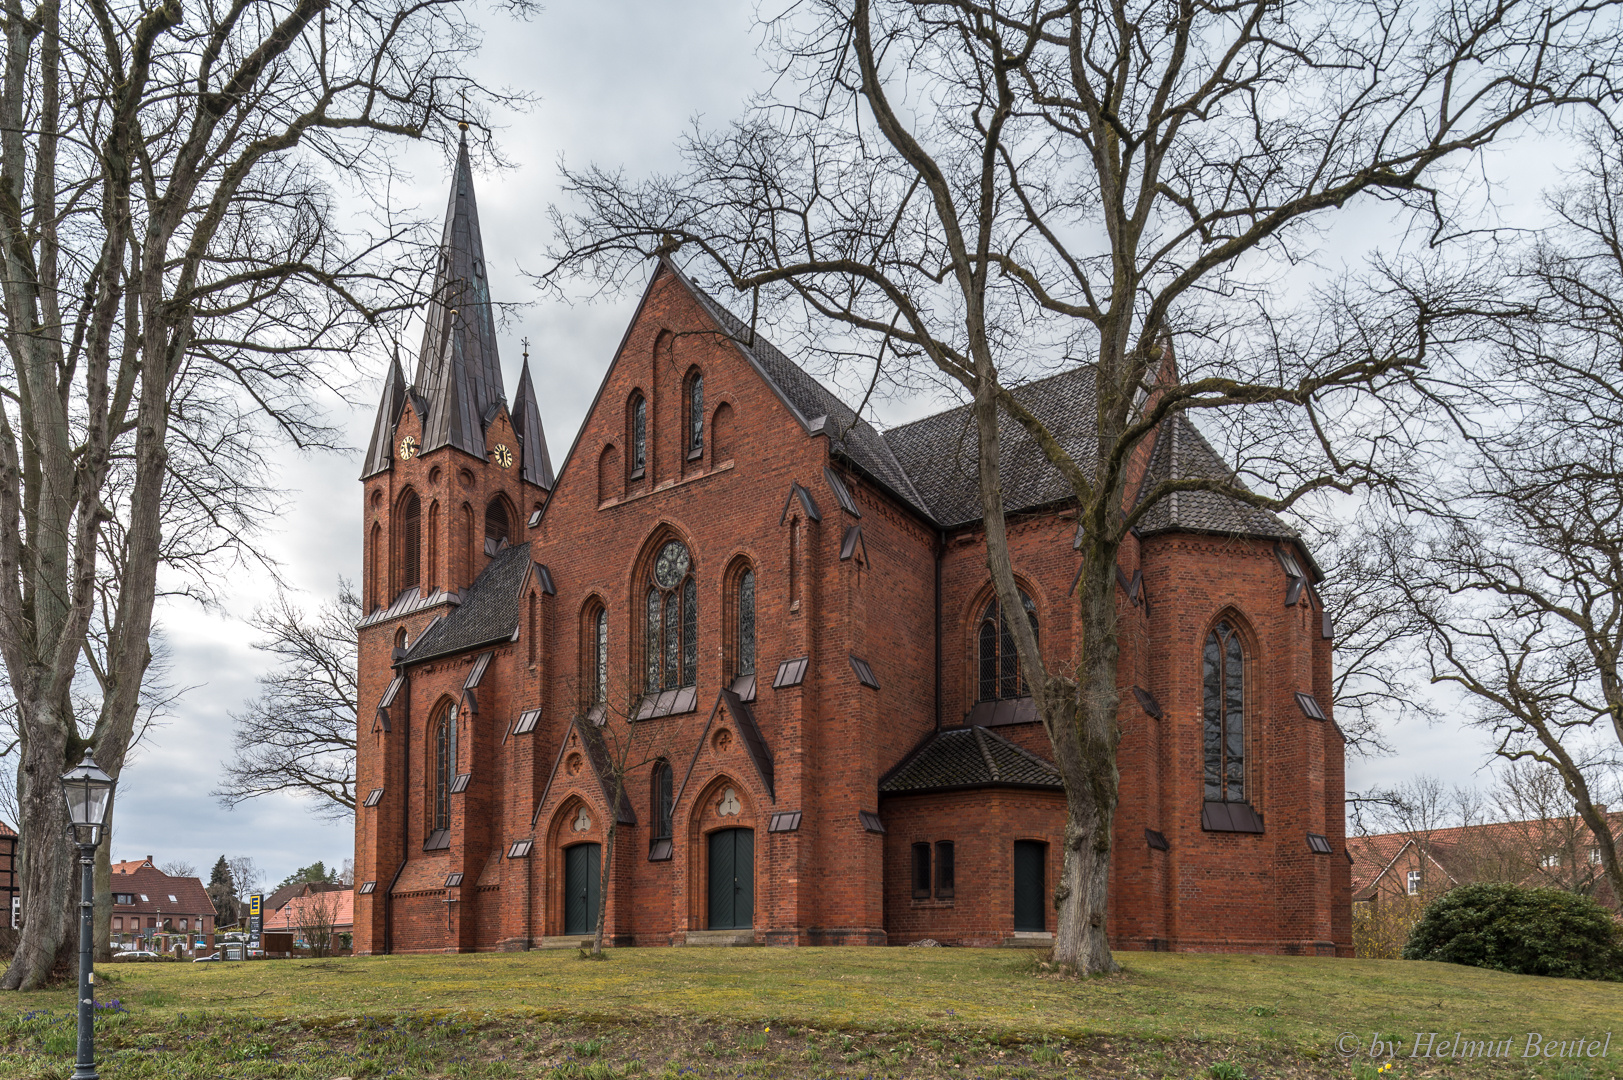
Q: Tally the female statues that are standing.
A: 0